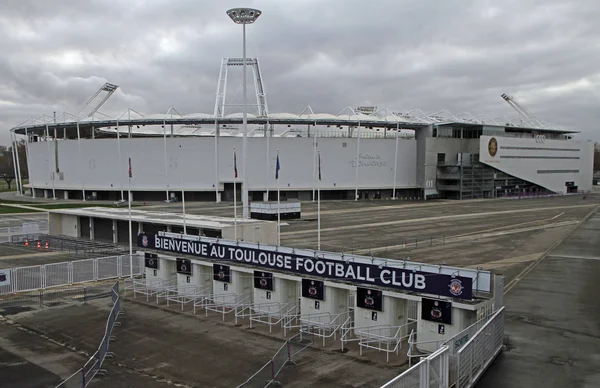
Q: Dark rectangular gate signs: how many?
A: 7